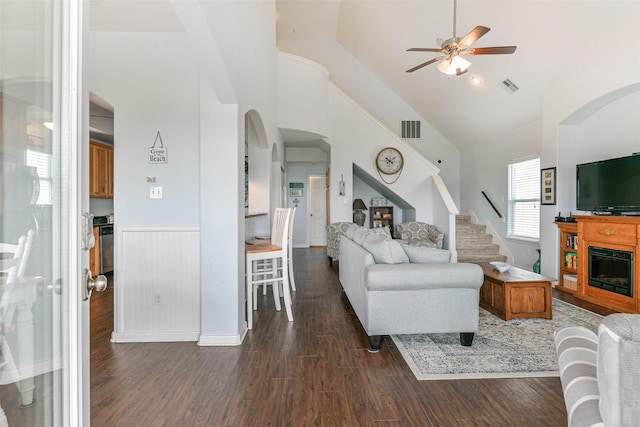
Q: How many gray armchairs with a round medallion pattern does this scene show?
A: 2